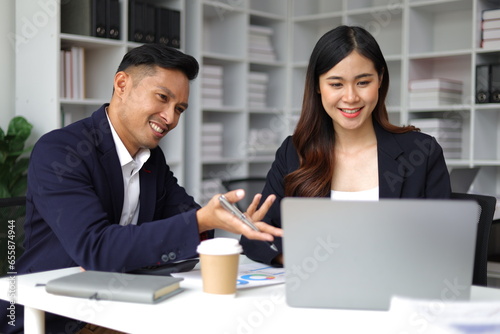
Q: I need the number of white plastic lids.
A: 1